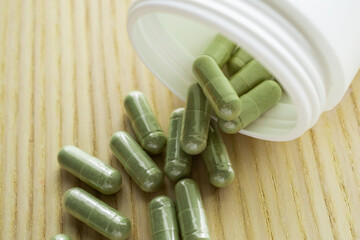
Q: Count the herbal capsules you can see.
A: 15